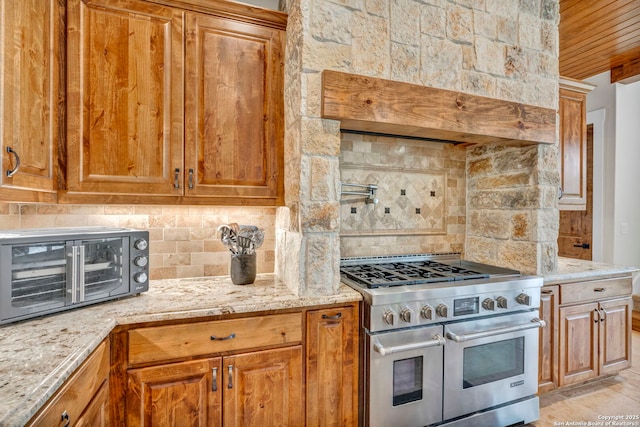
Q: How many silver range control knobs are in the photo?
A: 7